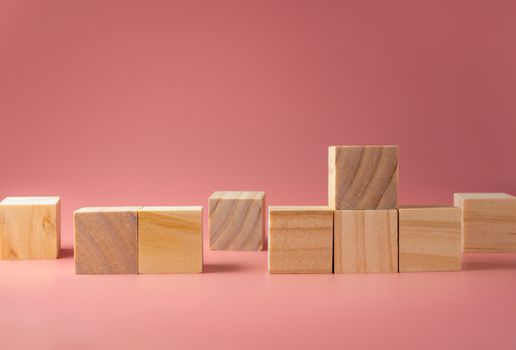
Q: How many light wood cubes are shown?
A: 9